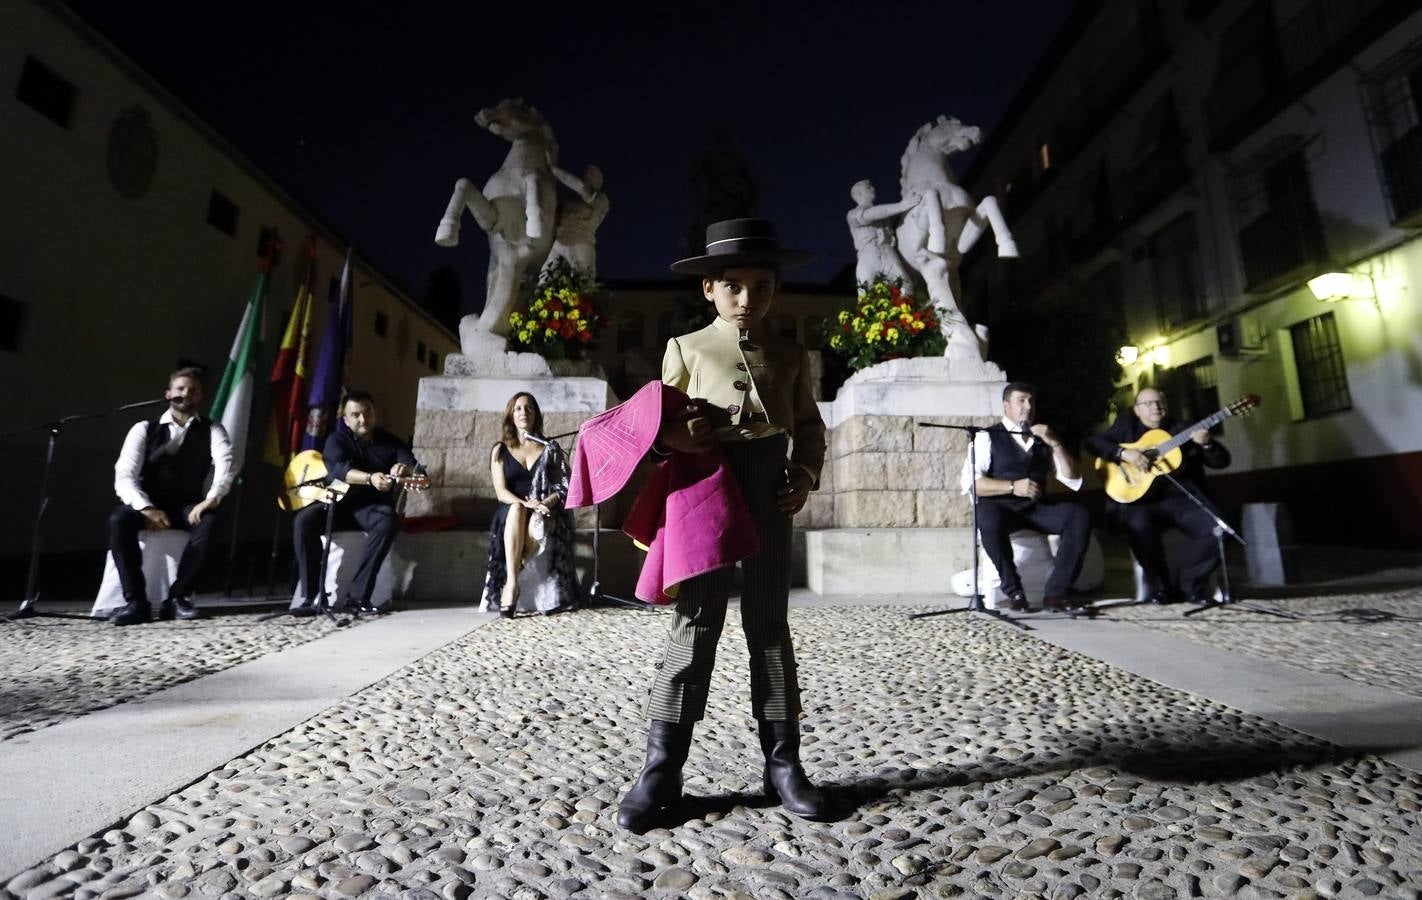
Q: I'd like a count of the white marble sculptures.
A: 2